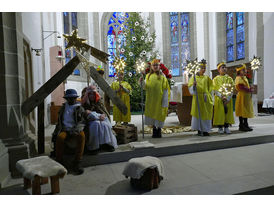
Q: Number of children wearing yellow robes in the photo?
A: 5